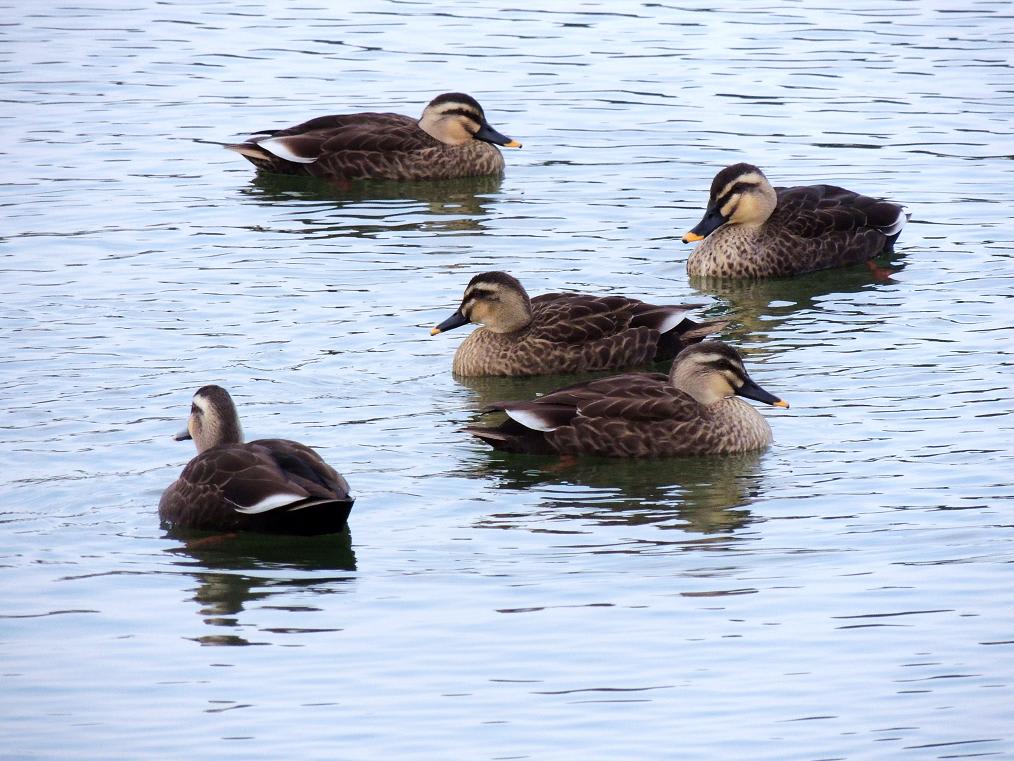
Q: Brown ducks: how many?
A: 5